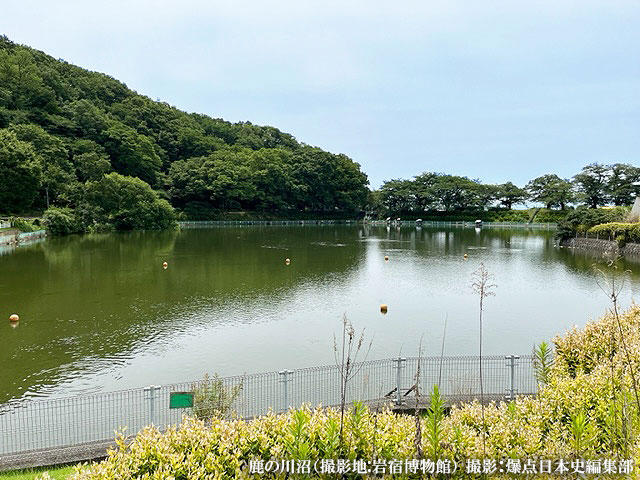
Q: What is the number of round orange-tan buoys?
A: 6